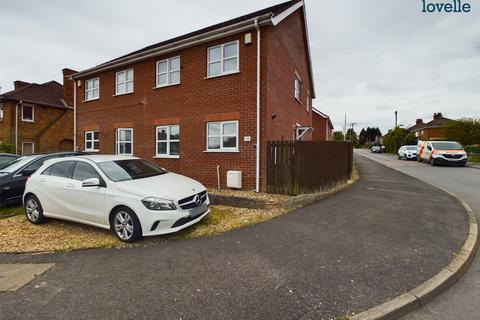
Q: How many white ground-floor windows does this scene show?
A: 4